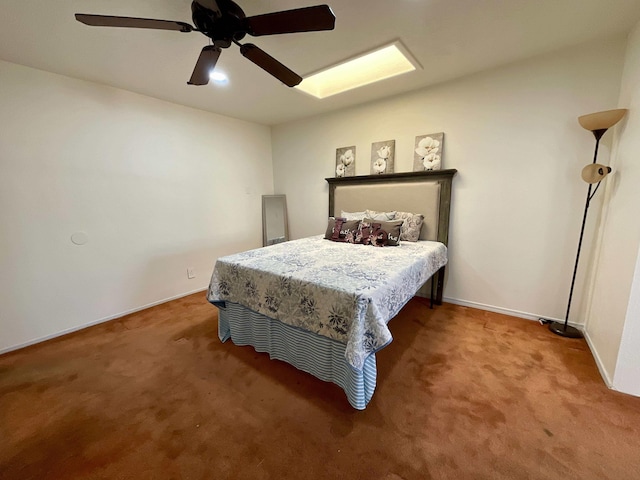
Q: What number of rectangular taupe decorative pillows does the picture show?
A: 2